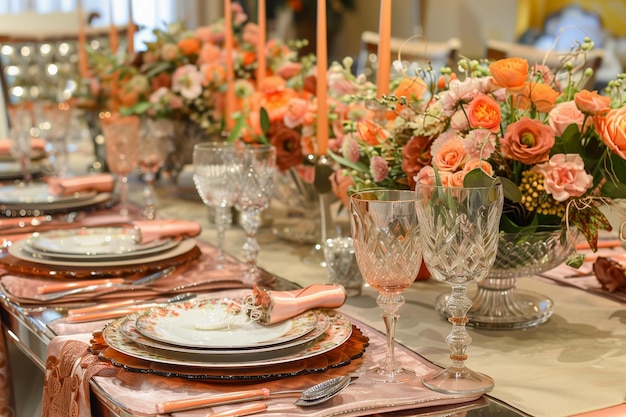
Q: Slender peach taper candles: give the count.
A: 7